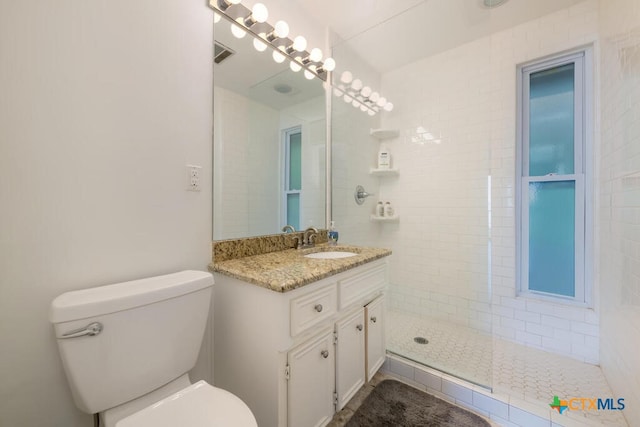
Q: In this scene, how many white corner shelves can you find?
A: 3